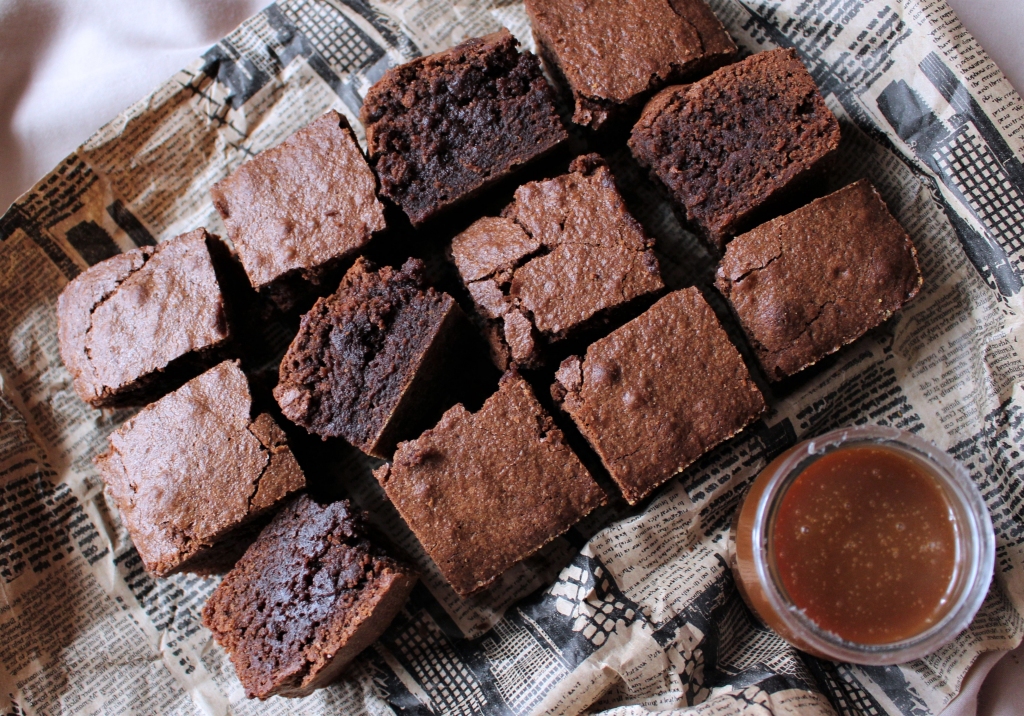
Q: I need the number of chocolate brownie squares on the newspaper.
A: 12